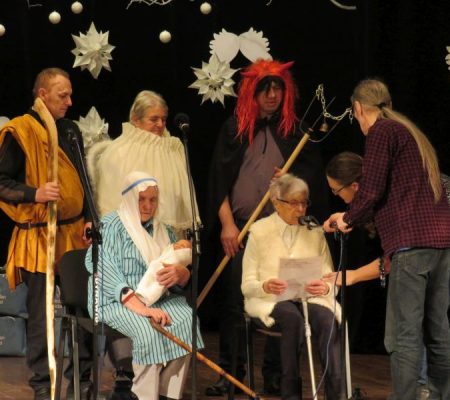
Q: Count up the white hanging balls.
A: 5